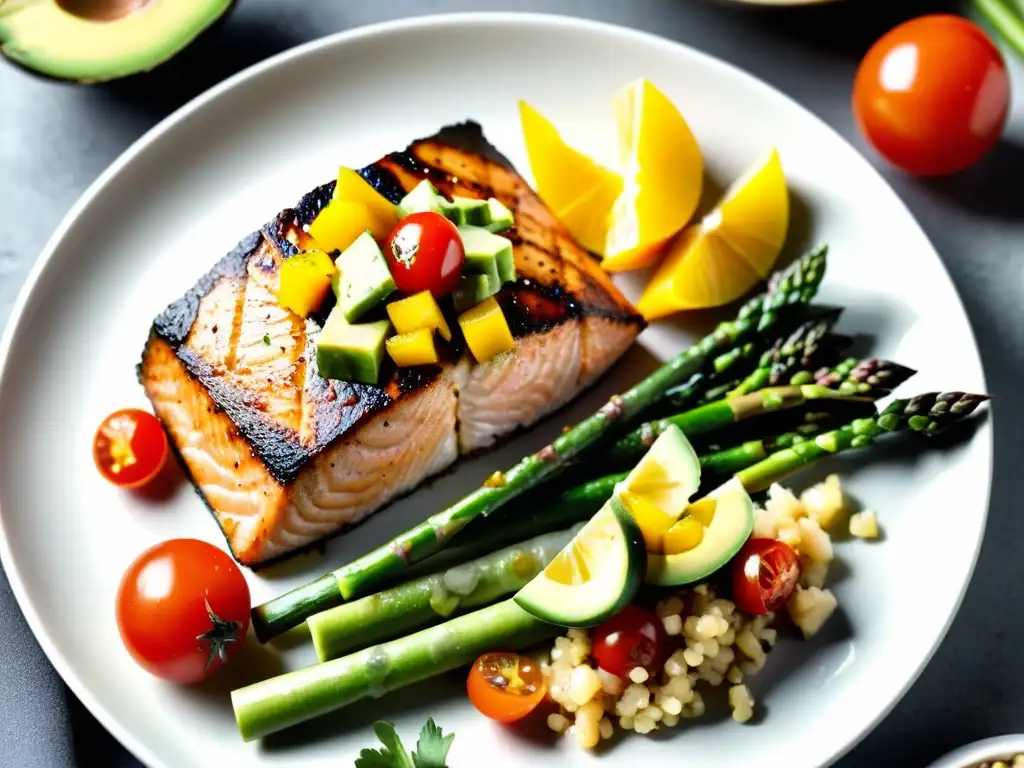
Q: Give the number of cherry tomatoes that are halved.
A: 2